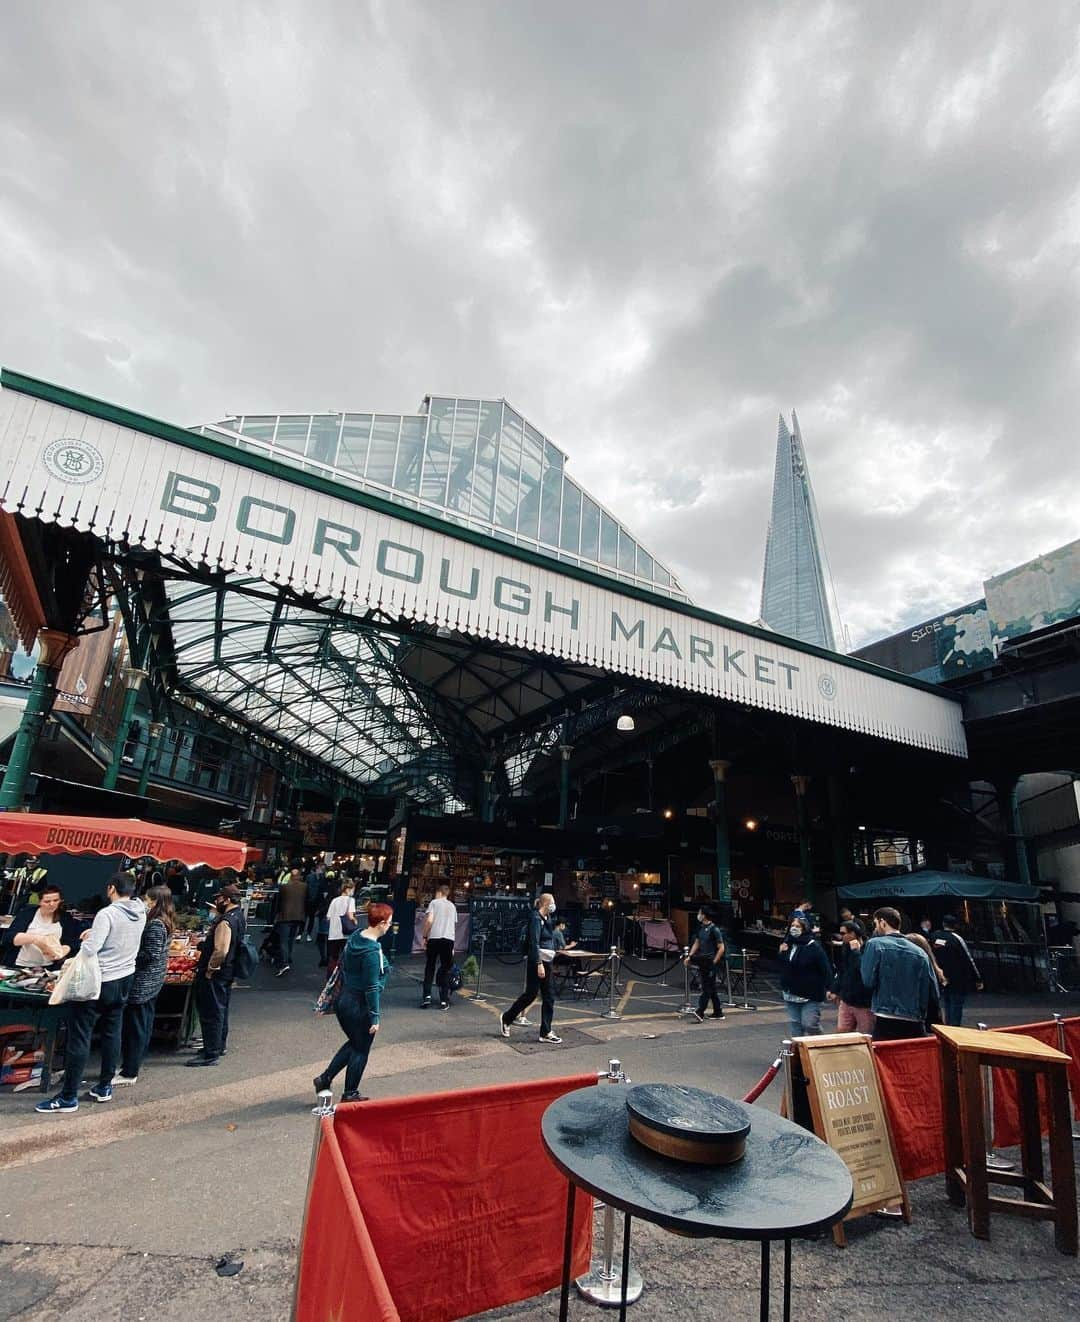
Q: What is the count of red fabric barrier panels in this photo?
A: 5